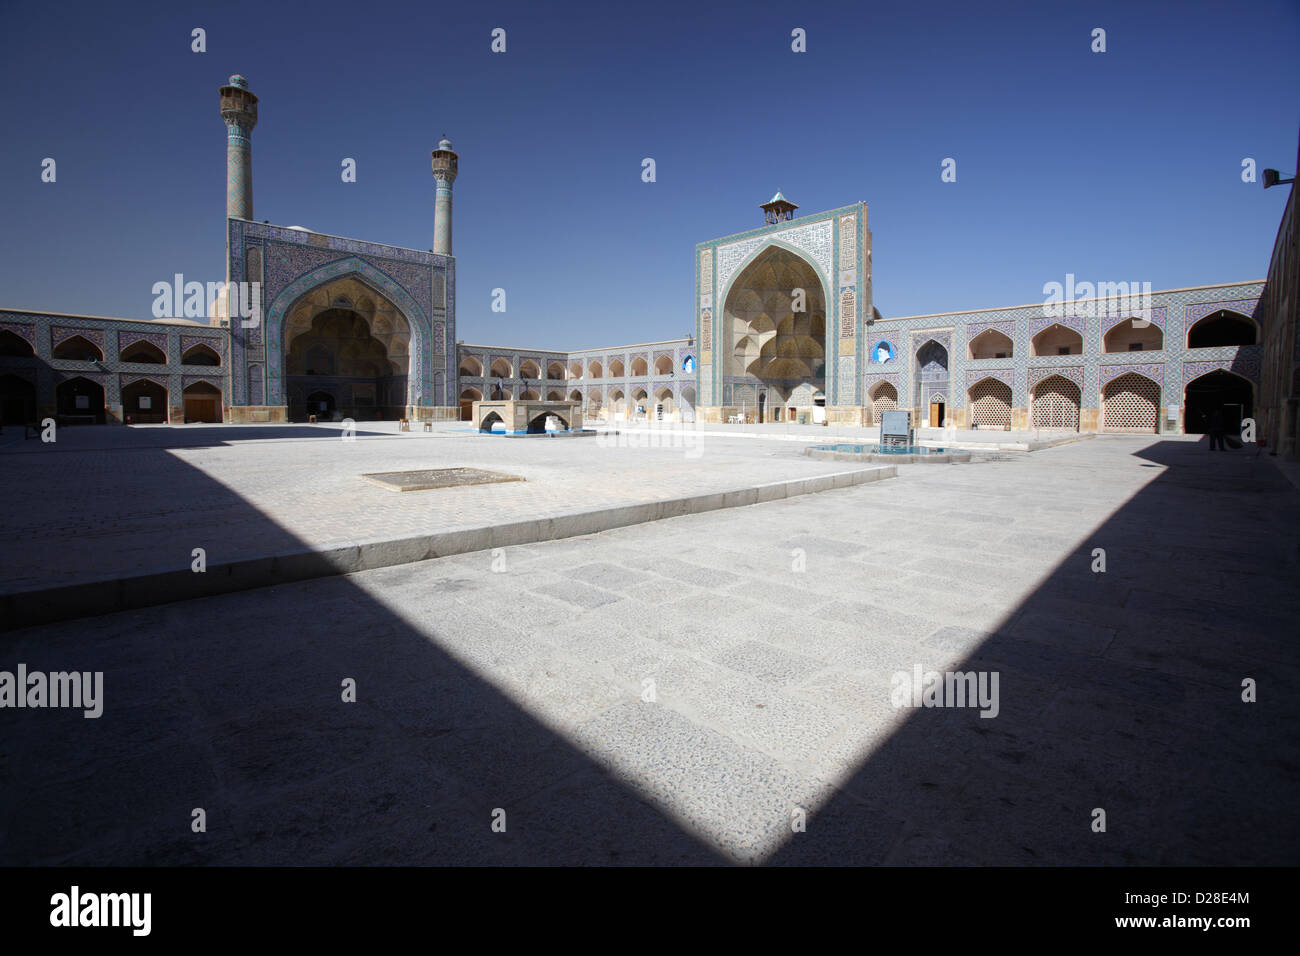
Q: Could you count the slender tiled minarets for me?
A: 2